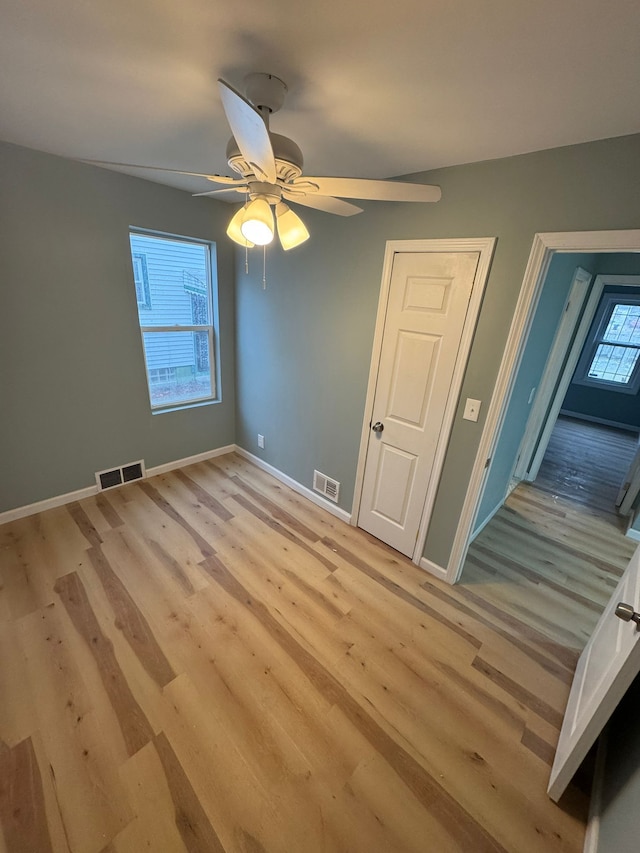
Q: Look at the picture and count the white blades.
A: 5